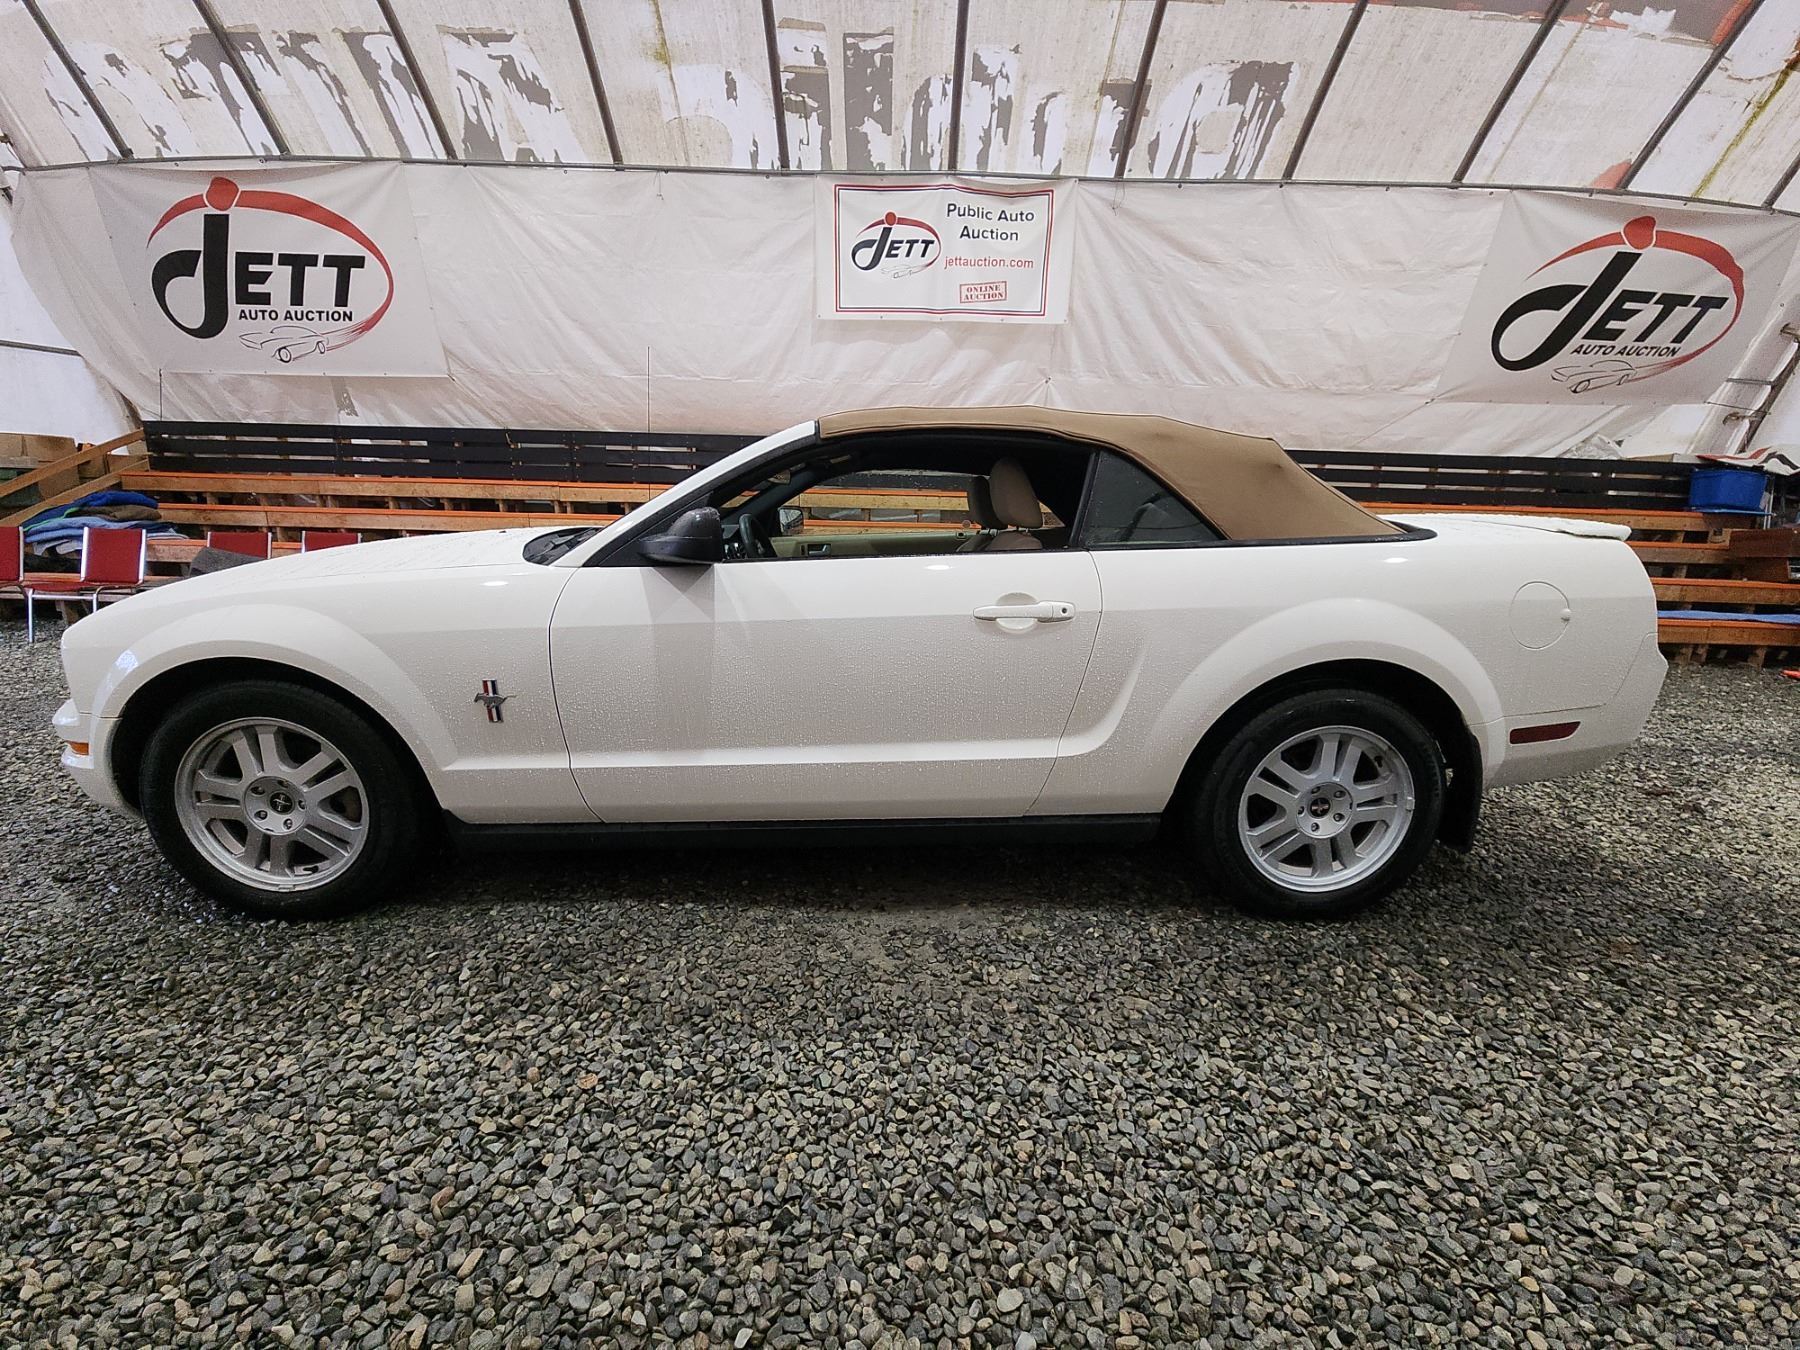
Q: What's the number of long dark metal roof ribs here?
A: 11